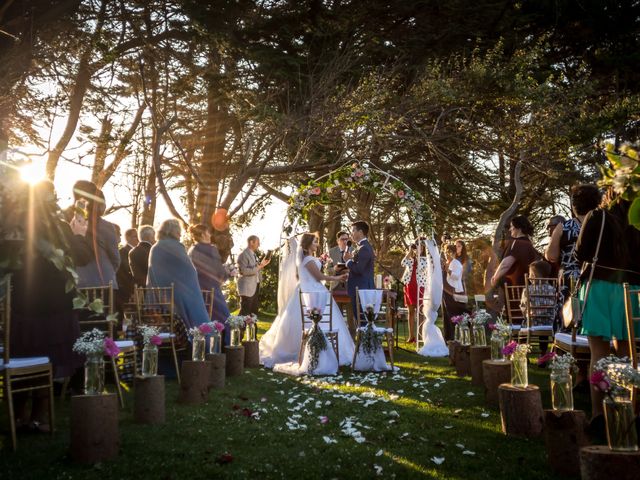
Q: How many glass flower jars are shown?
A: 13